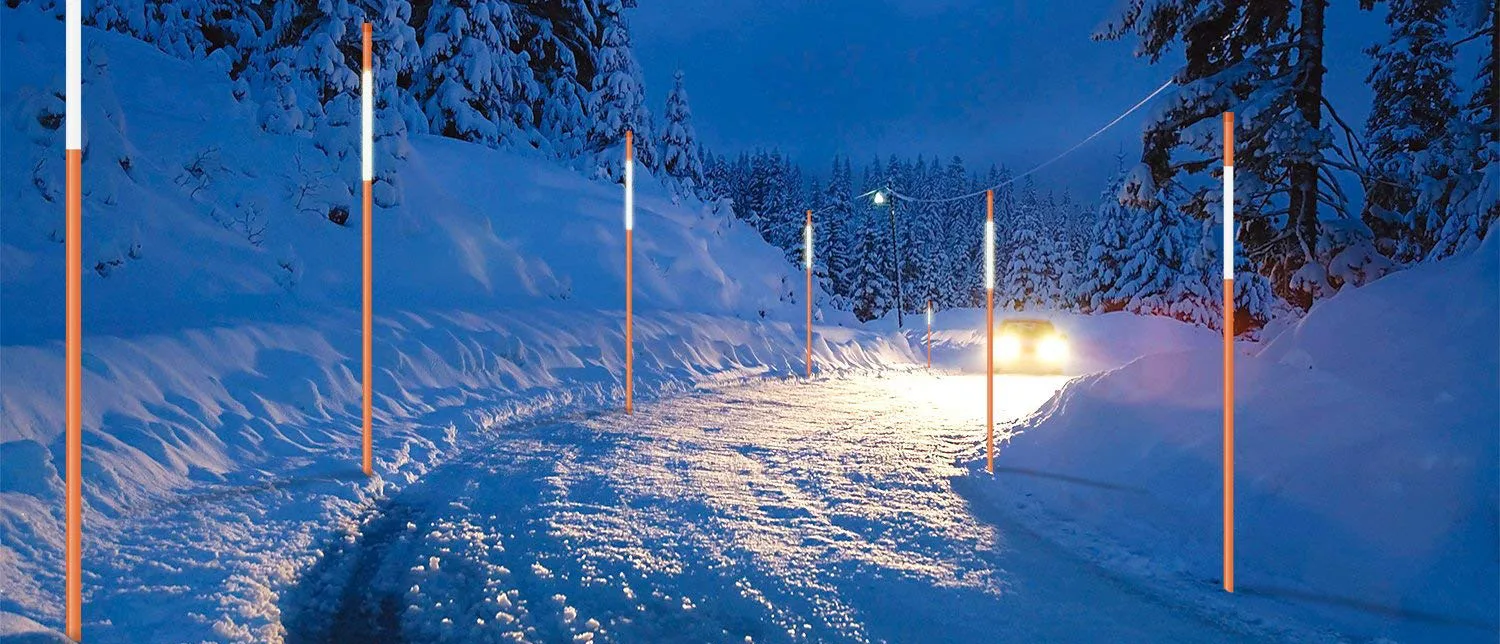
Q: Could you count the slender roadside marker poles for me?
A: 7